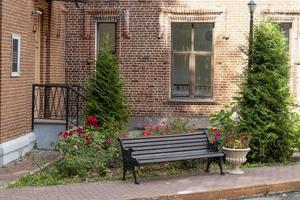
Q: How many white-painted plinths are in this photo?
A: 1